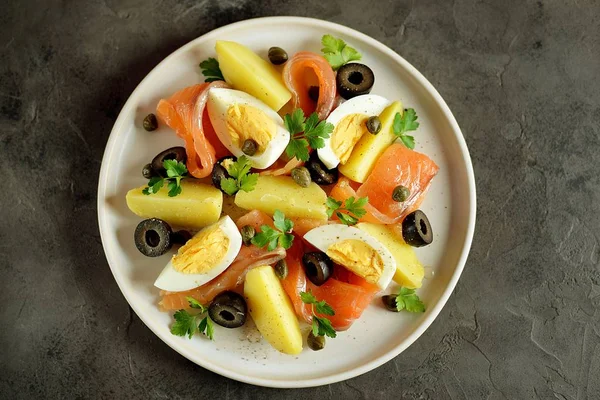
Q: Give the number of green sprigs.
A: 11